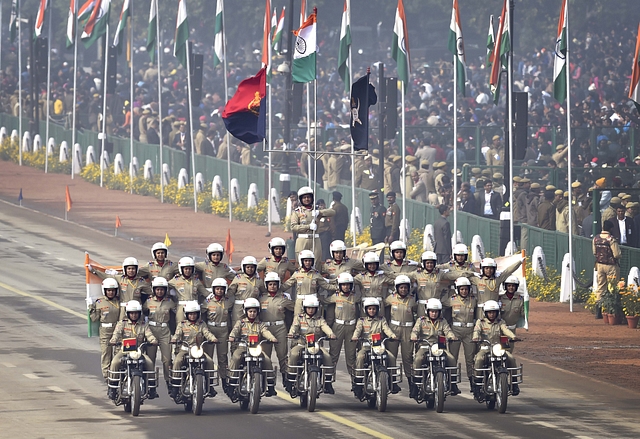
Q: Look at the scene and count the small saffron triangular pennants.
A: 3